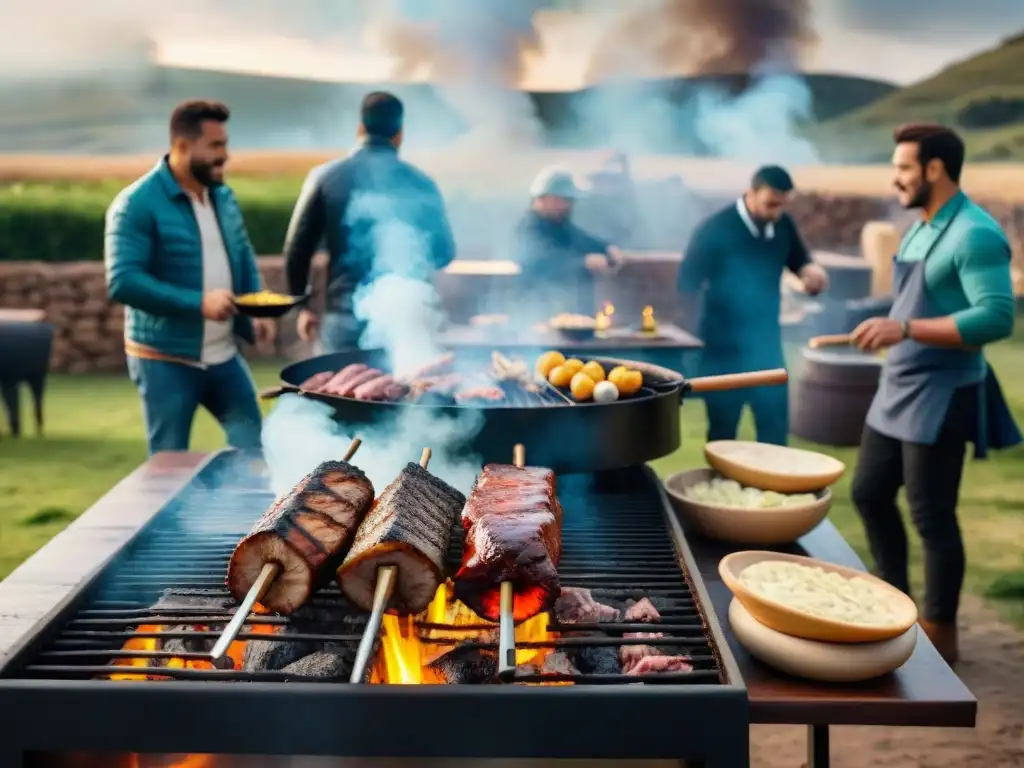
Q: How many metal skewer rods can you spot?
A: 3